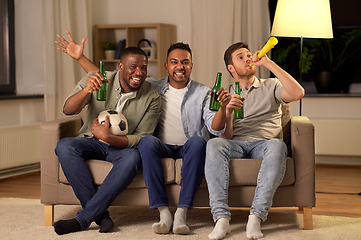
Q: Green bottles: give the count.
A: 3